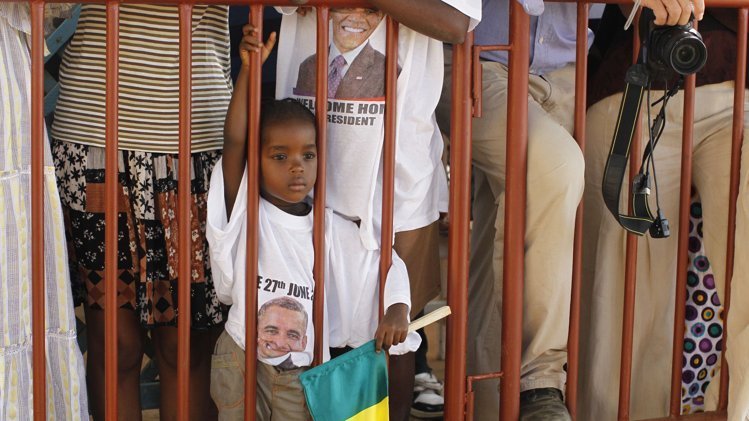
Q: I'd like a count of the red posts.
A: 12